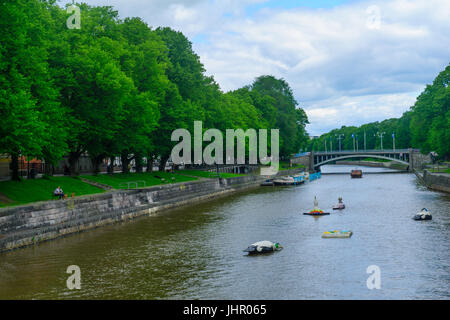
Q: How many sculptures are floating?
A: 5